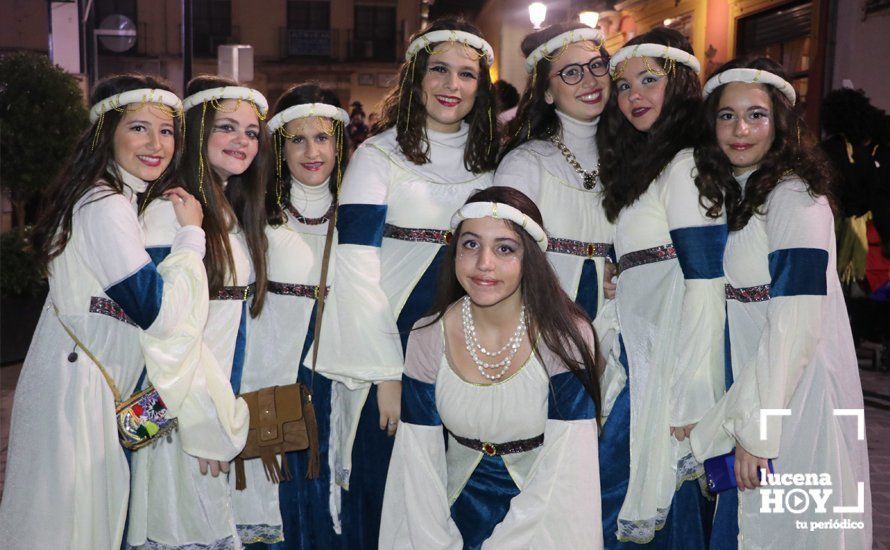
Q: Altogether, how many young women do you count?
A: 8